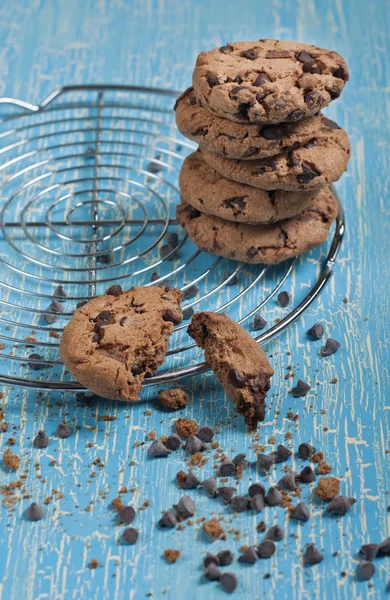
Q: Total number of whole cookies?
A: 5